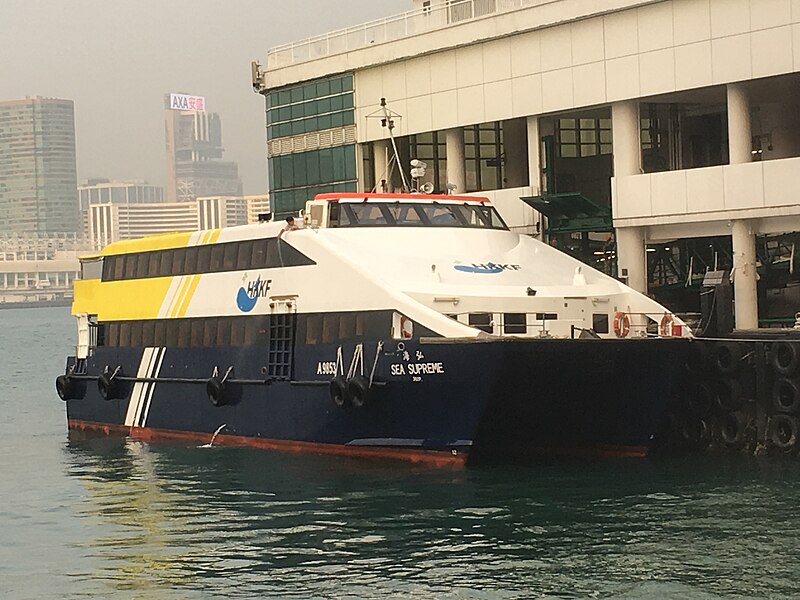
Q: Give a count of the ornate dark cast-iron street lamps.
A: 0